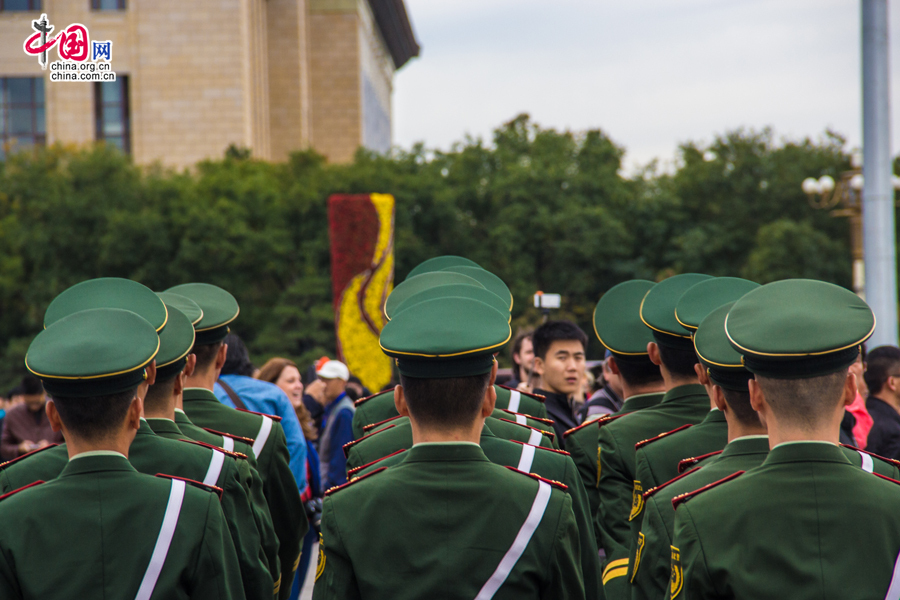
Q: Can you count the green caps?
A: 15